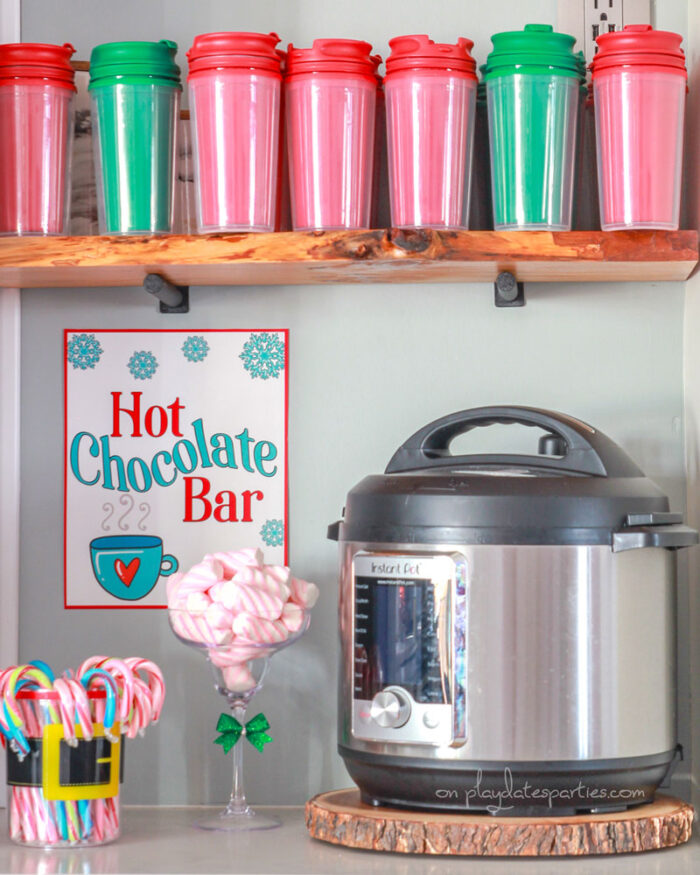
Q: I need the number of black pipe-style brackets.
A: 2